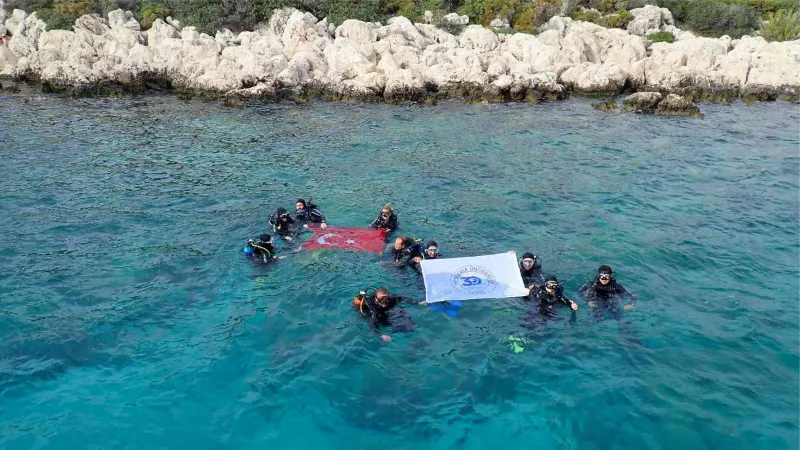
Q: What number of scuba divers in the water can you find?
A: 10